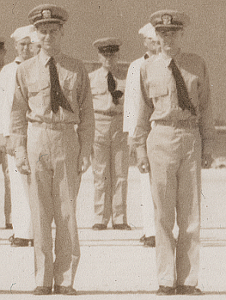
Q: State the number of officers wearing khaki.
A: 3